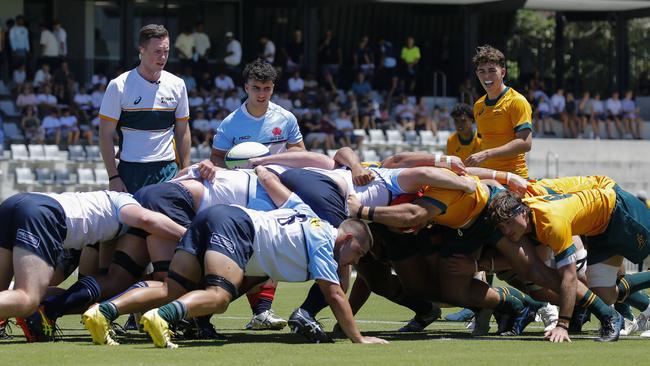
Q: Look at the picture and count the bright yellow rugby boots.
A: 2